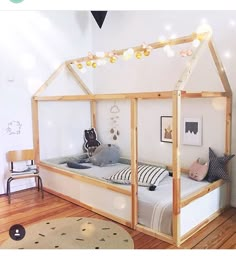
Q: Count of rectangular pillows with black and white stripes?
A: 1